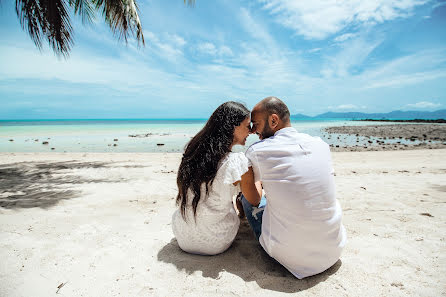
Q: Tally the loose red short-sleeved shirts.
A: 0